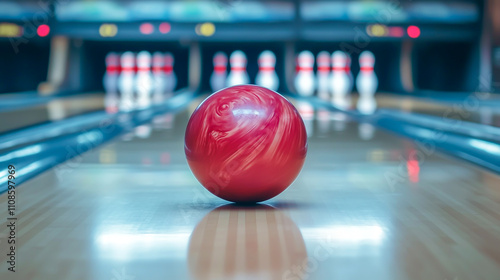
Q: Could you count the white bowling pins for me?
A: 12